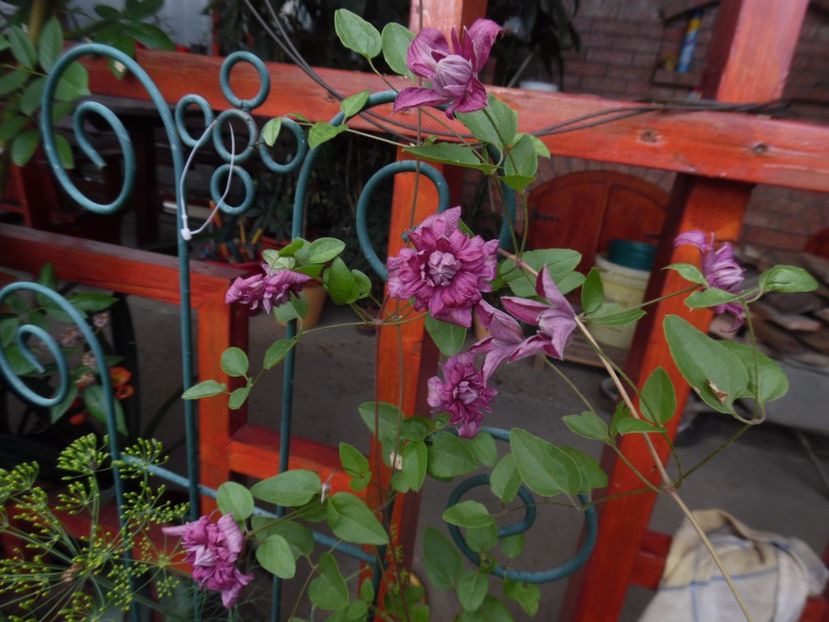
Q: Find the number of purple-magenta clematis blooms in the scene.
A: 8